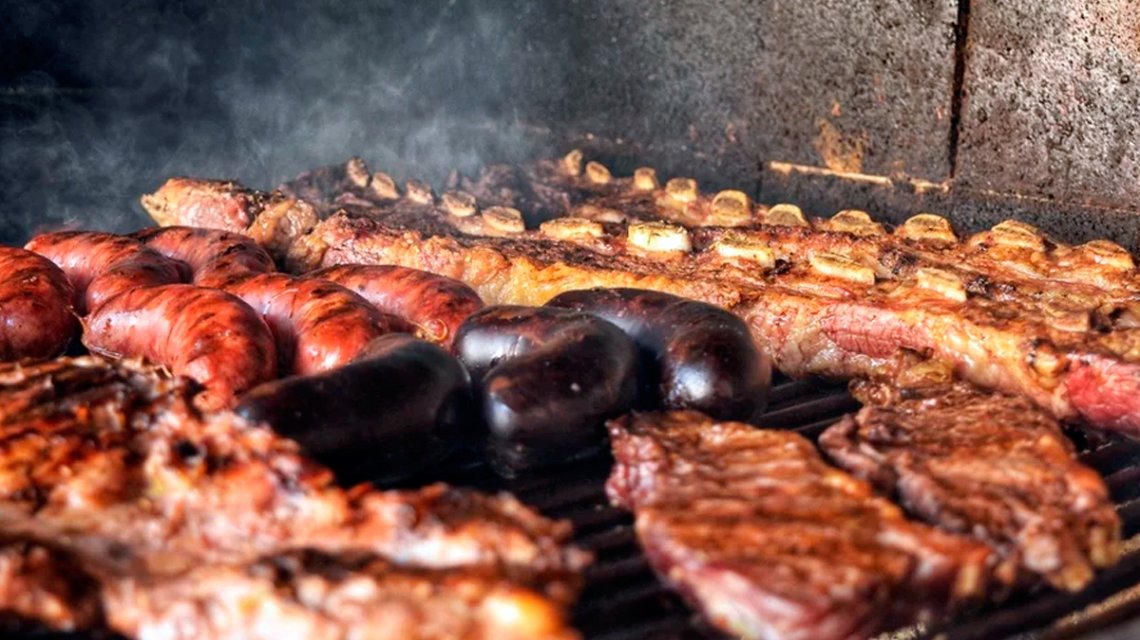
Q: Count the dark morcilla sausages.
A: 3